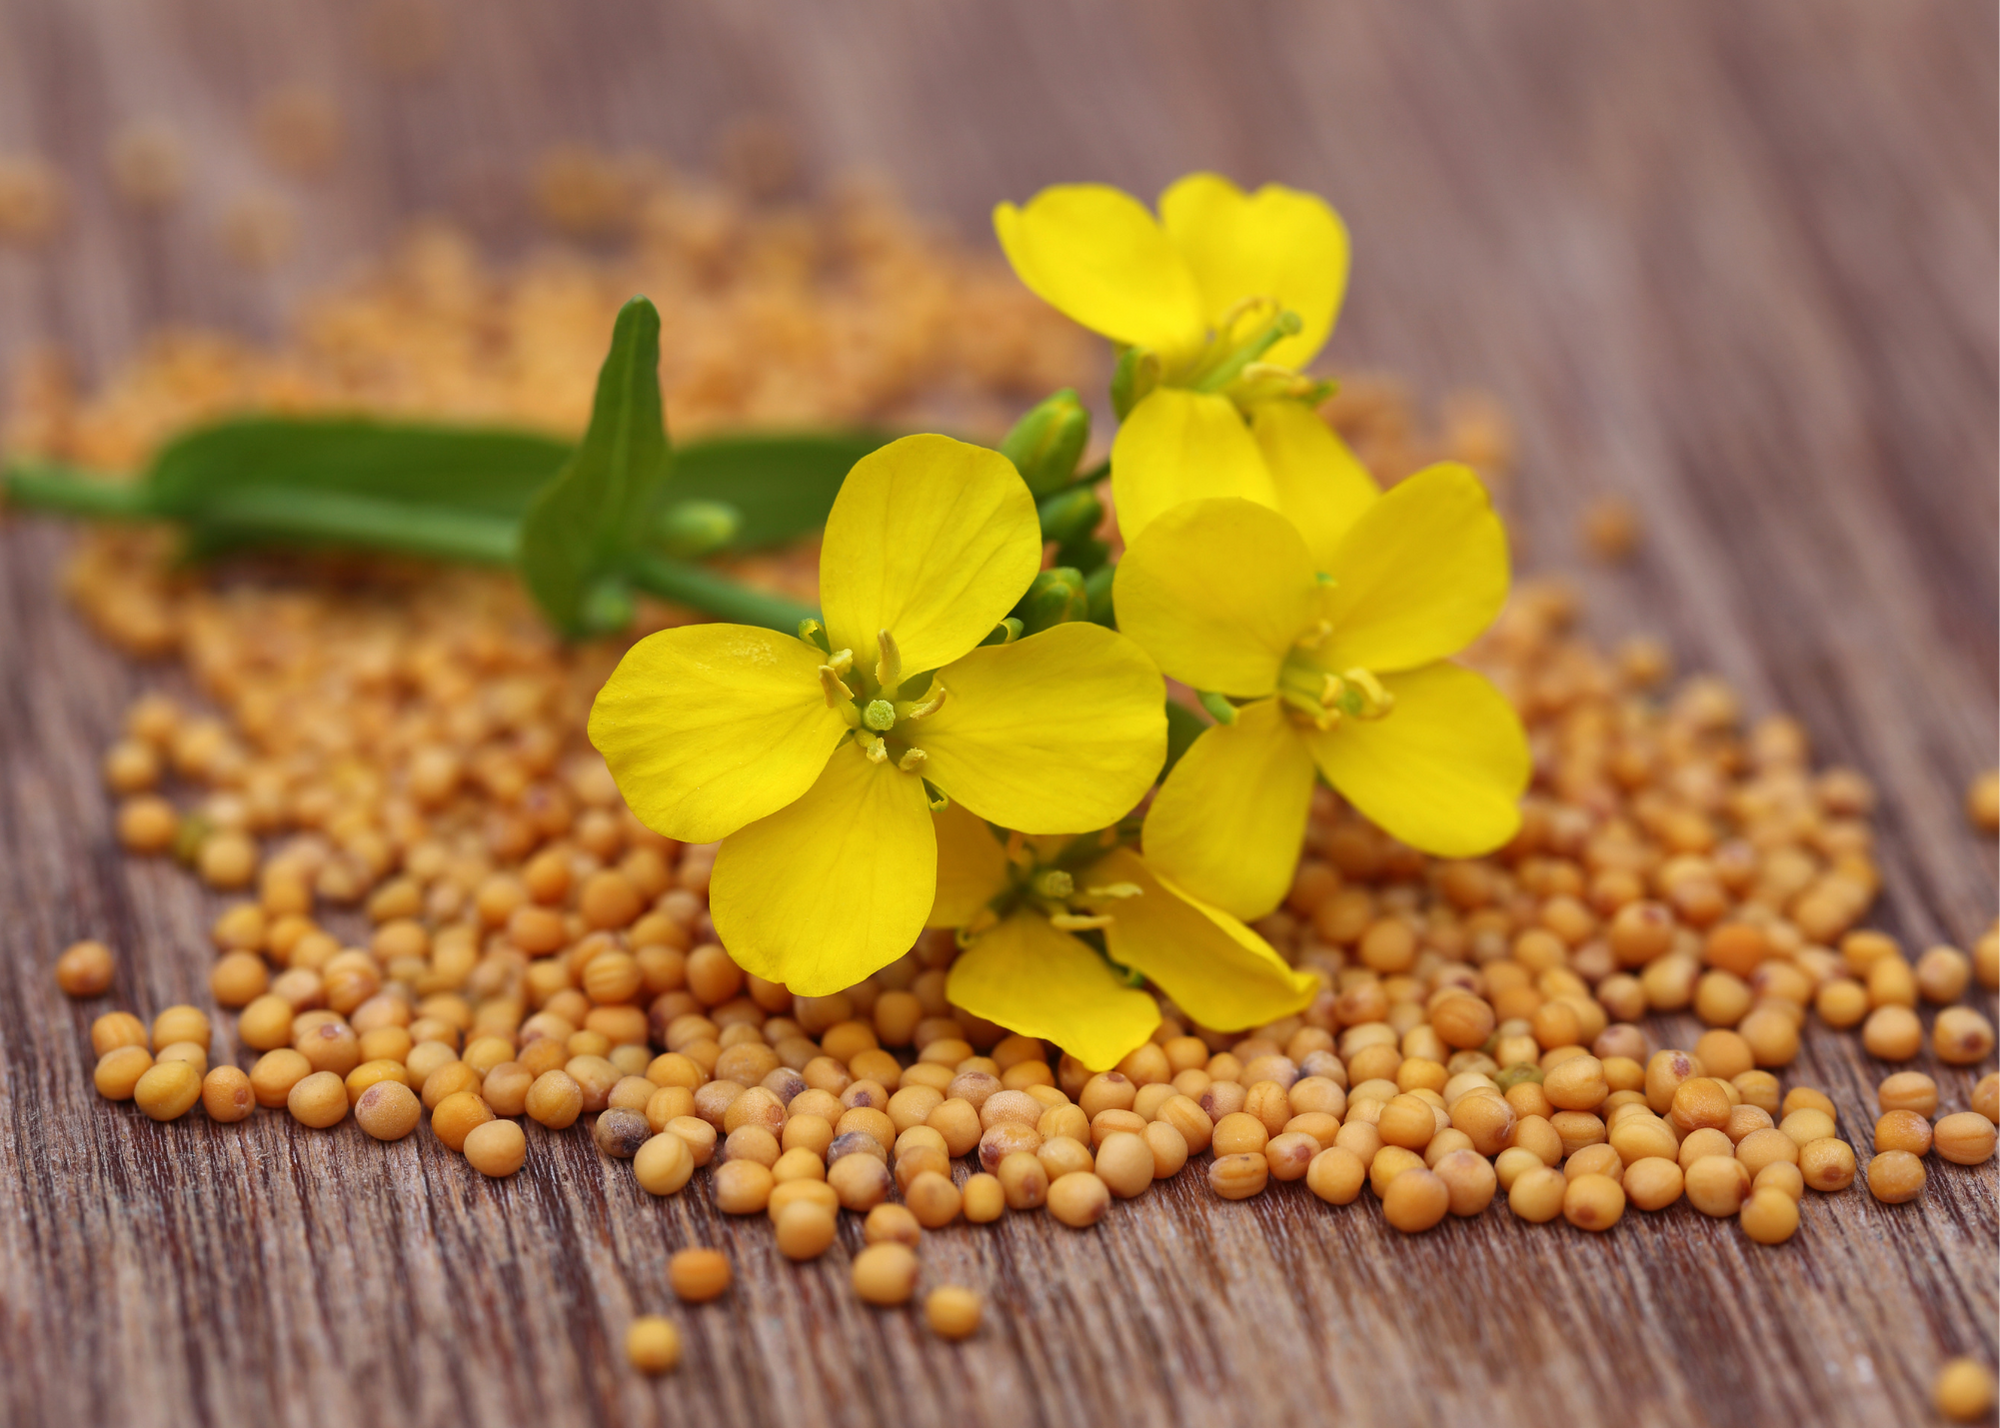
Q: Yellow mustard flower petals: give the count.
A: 15